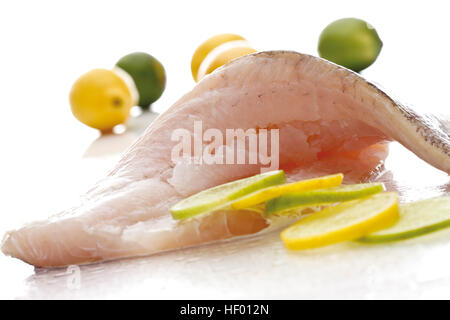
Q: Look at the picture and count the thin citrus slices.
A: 5